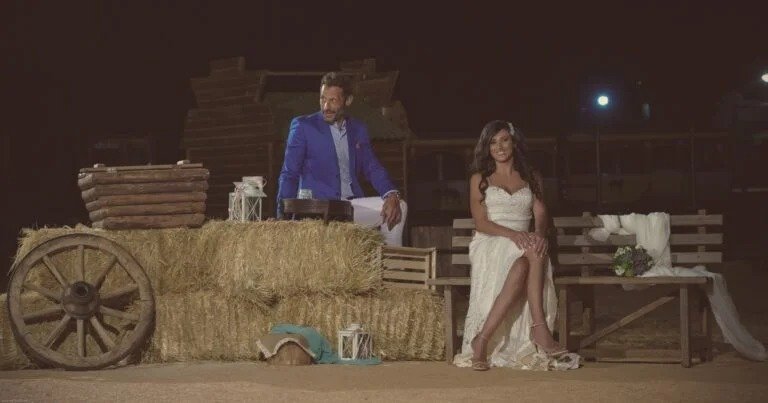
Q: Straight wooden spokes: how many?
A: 10